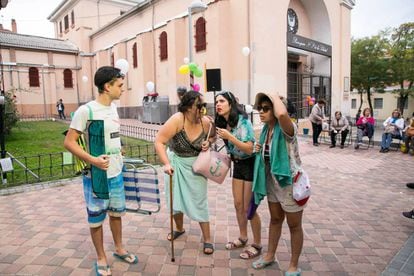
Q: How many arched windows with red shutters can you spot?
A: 6